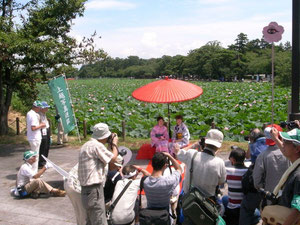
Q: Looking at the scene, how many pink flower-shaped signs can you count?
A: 1